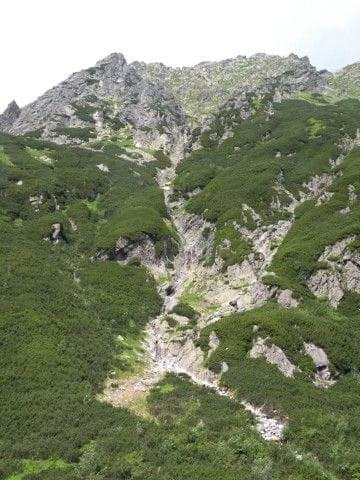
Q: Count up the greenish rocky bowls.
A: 1